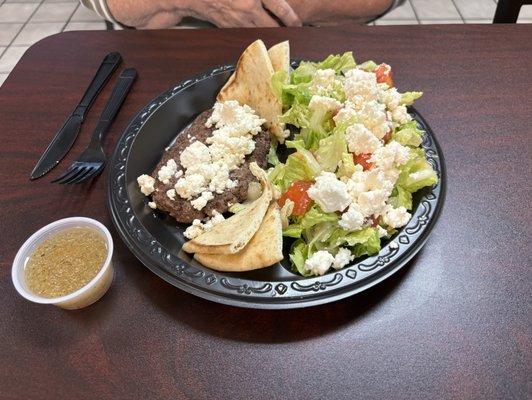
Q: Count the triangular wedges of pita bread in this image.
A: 4